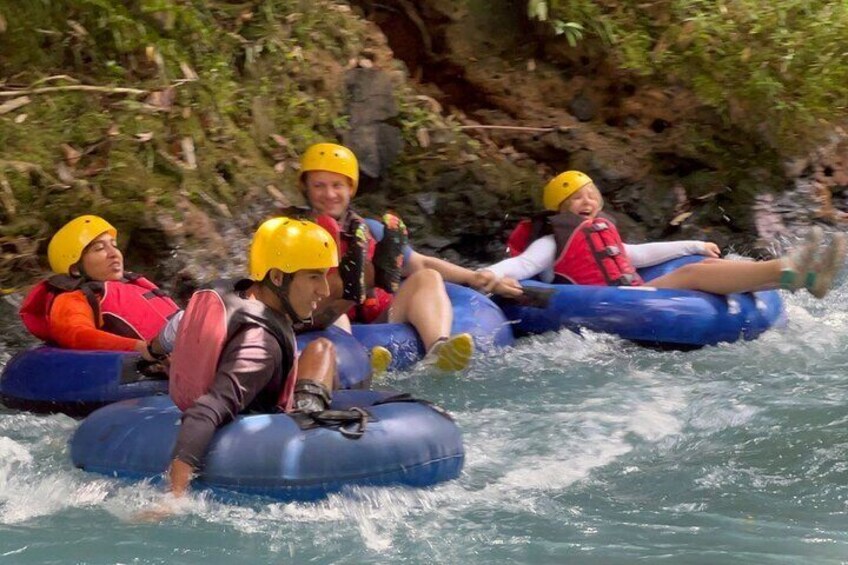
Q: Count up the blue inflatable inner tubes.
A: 4